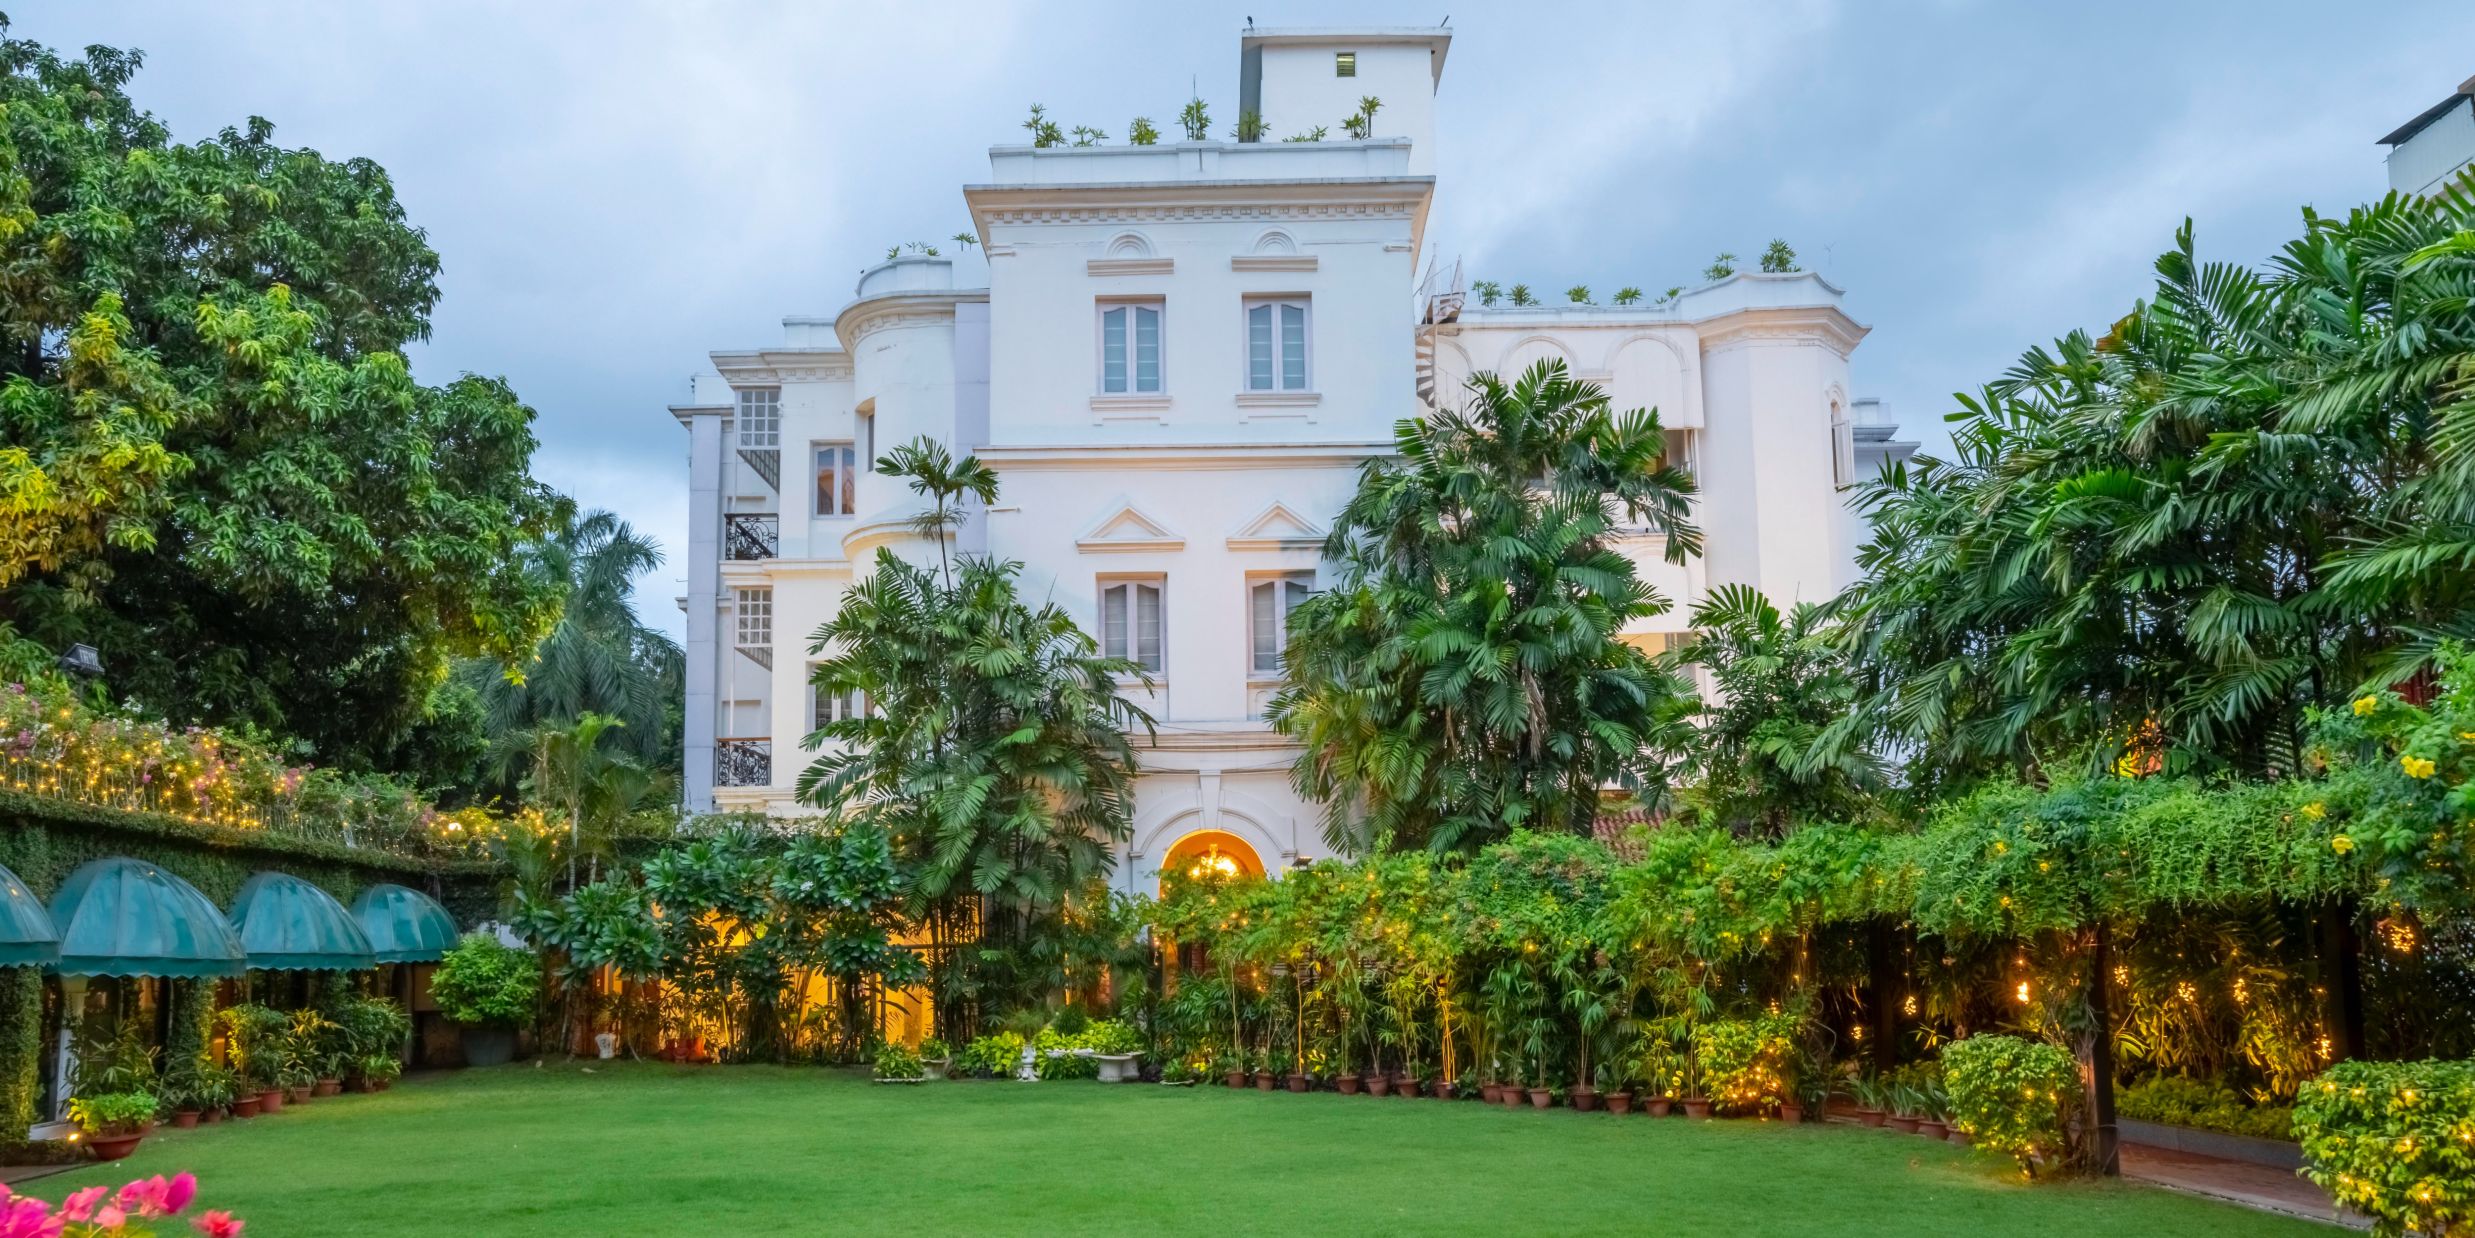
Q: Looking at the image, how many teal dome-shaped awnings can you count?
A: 4